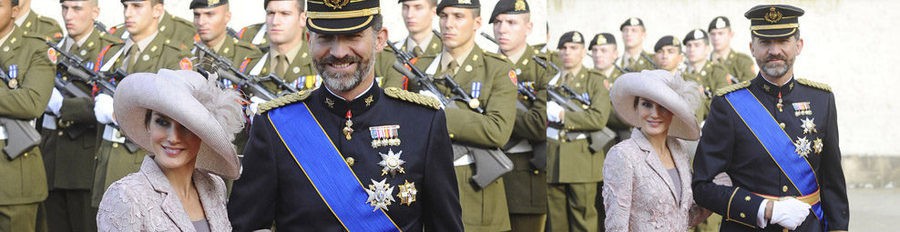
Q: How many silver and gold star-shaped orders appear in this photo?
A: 6